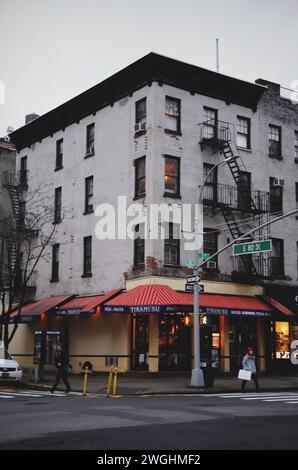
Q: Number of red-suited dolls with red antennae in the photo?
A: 0